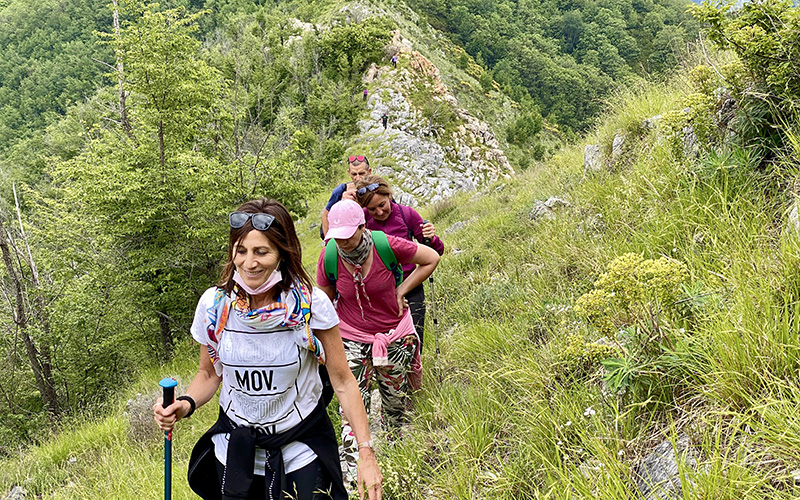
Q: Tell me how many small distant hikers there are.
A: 3